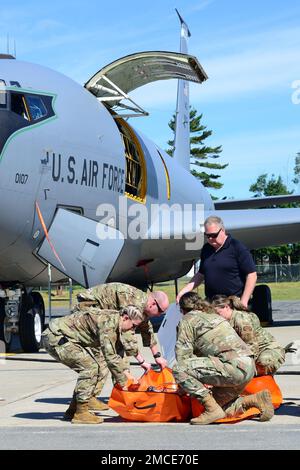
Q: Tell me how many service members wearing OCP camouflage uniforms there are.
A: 4